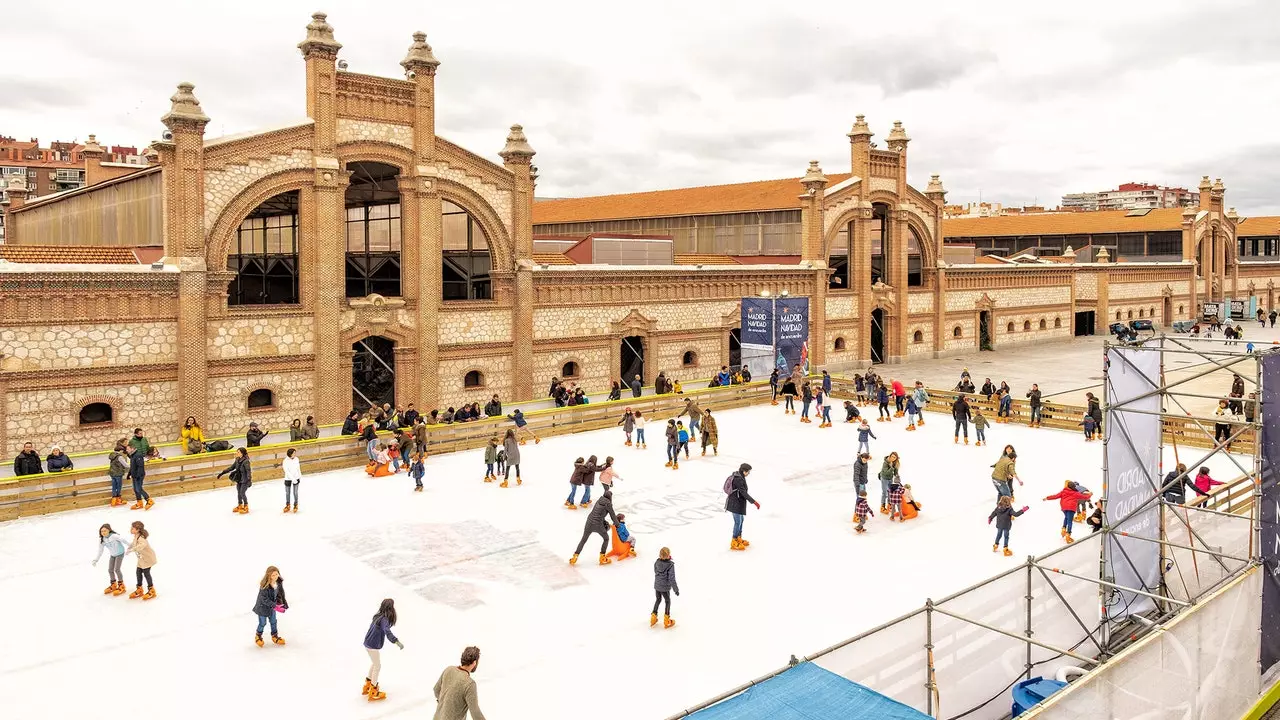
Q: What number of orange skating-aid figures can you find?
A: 3